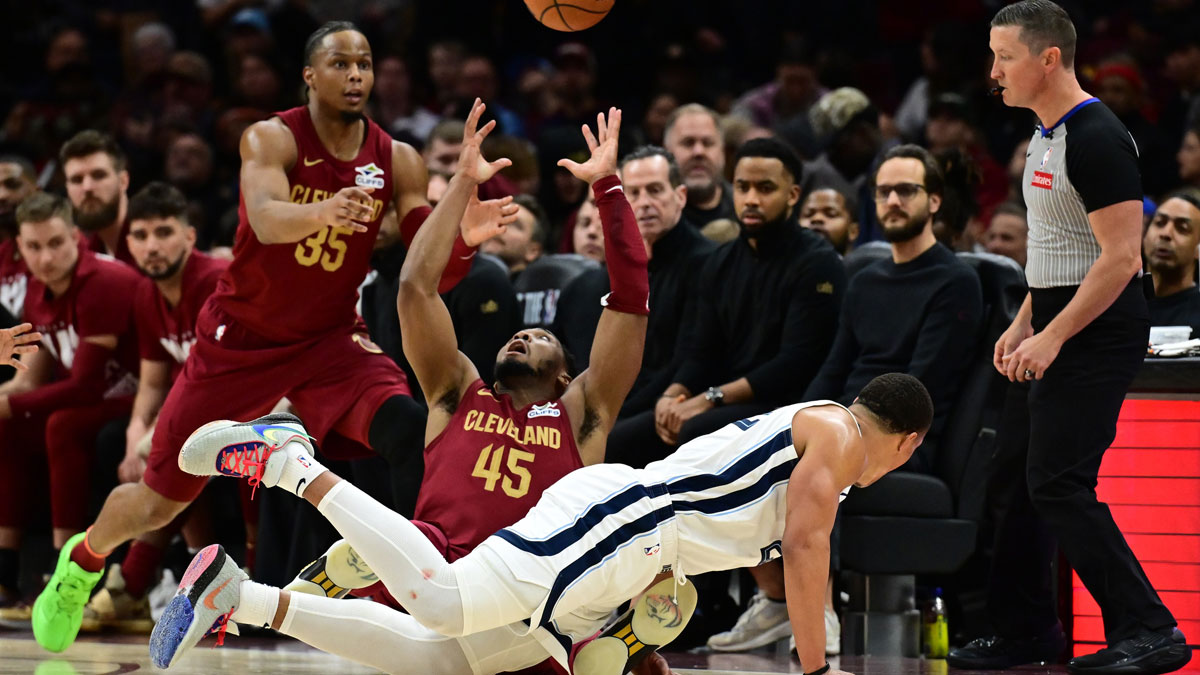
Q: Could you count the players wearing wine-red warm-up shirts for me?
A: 4